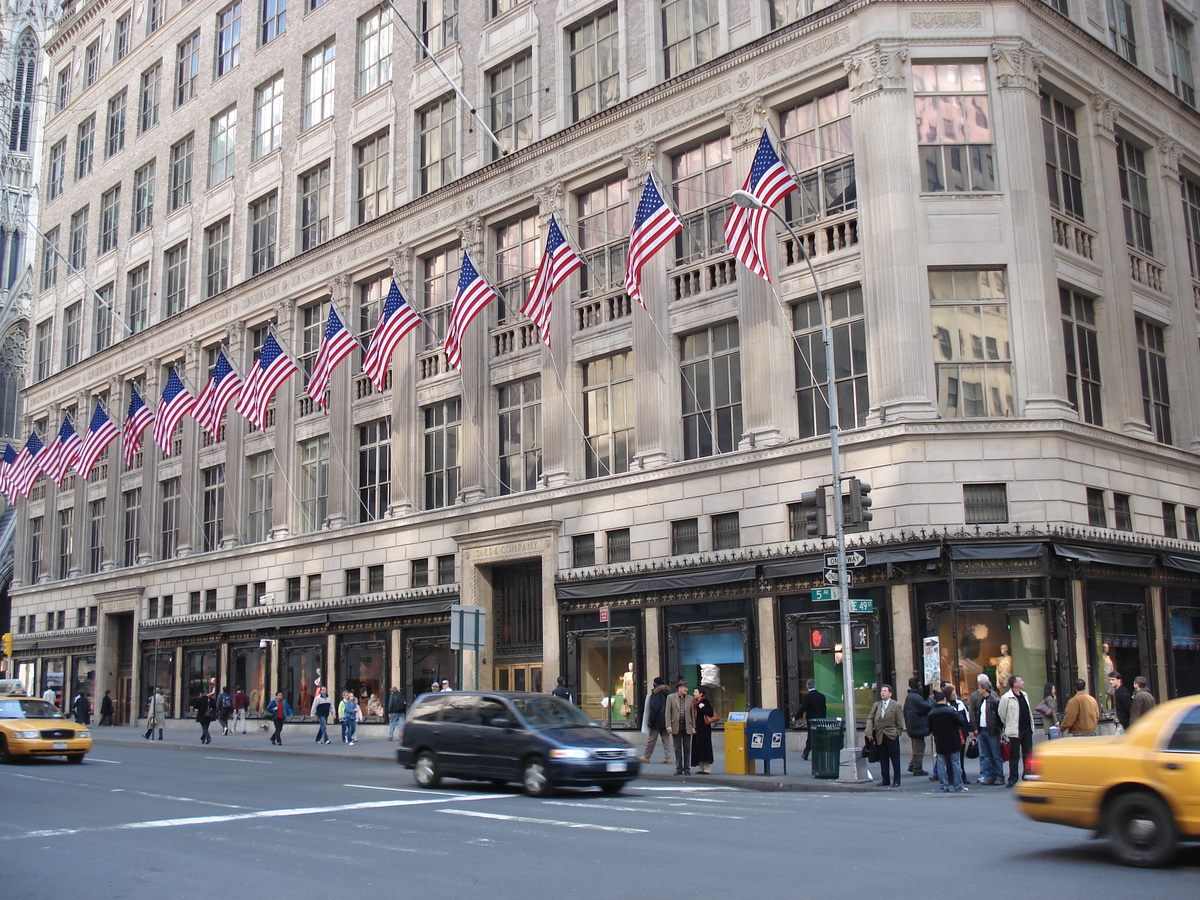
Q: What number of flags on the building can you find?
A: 14